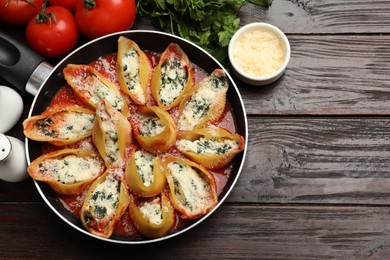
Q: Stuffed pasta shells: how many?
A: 13